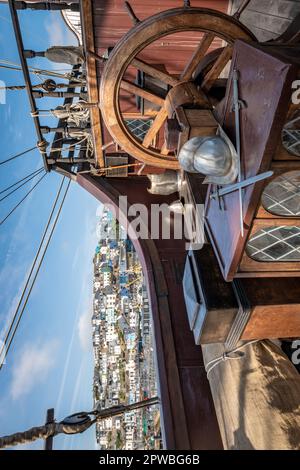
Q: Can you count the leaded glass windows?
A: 4